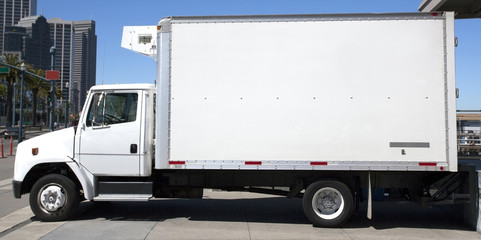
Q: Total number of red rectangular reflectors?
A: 4